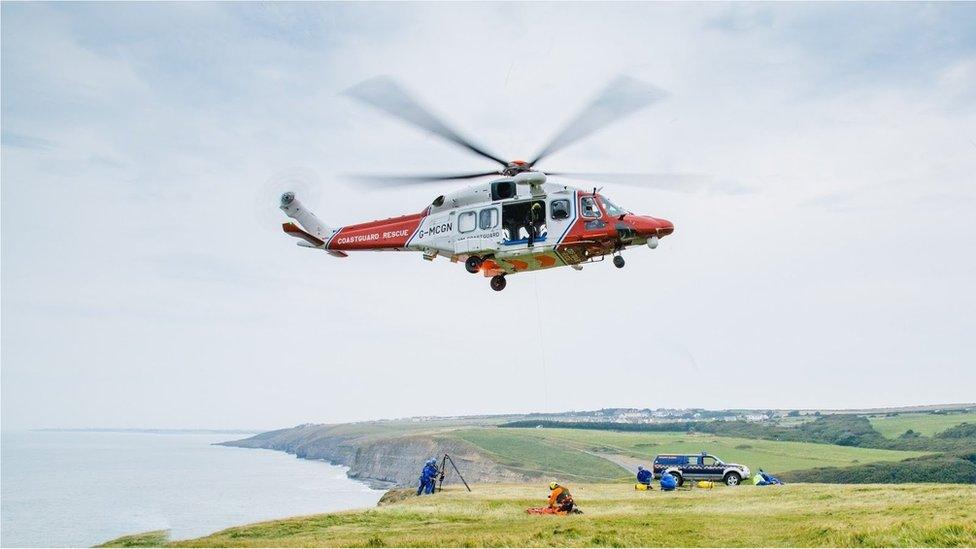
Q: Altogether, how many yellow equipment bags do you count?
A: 2